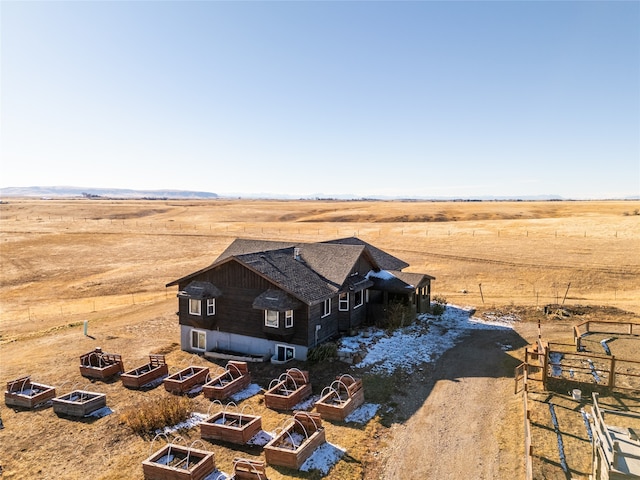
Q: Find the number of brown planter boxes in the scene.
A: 12